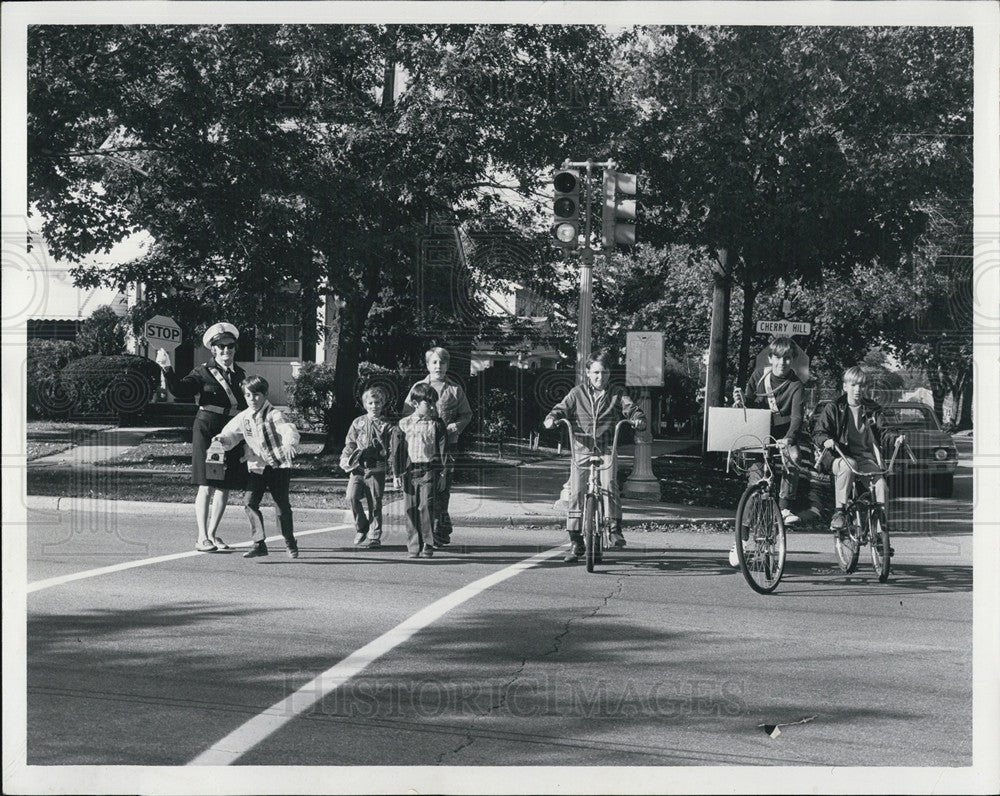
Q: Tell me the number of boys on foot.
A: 4